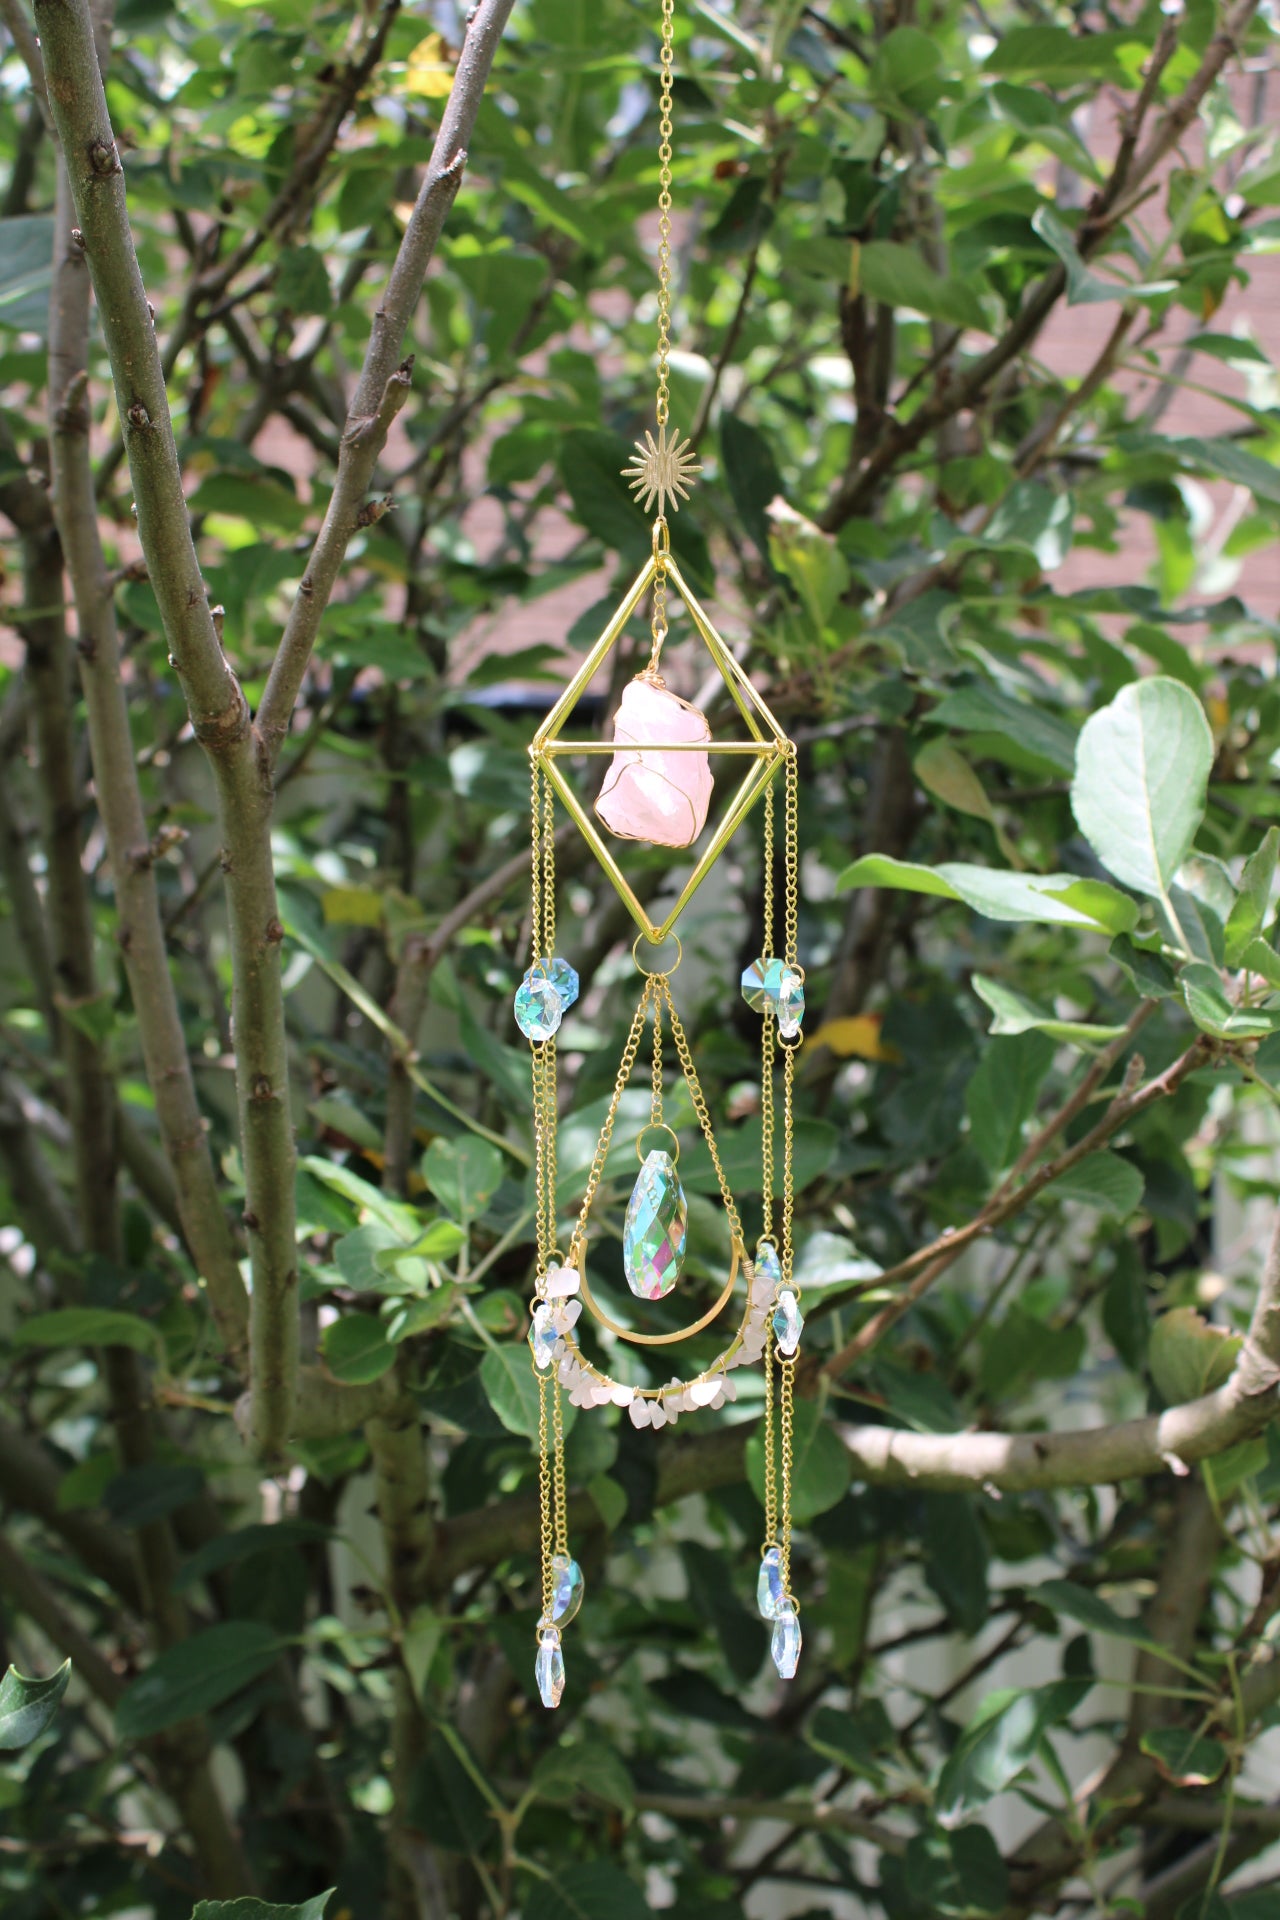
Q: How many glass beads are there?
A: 13